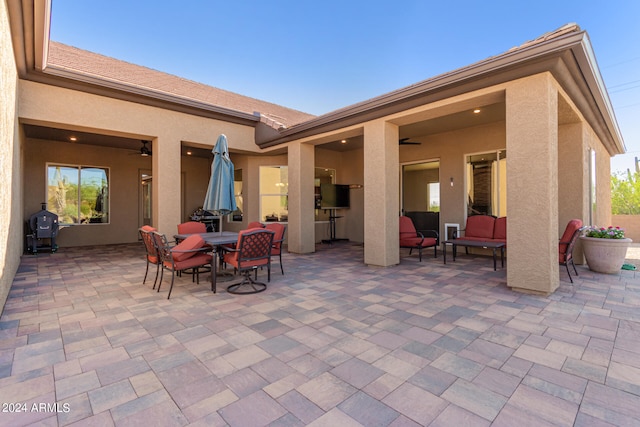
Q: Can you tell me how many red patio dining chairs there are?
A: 6